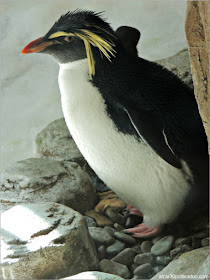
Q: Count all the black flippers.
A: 1